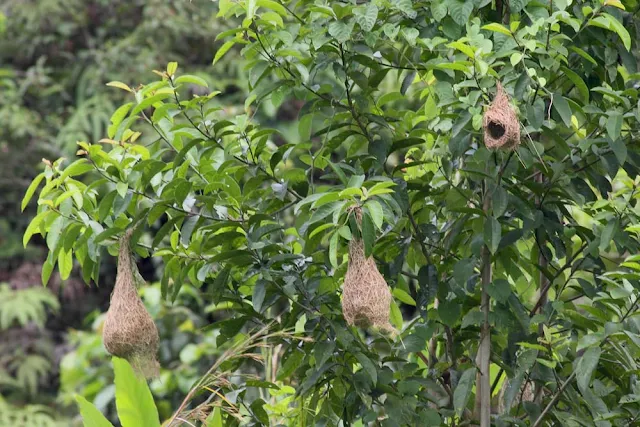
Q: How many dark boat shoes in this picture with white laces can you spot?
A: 0